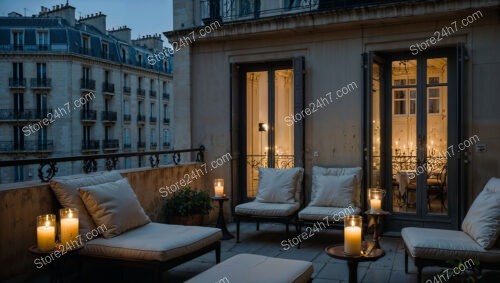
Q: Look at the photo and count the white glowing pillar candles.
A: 5